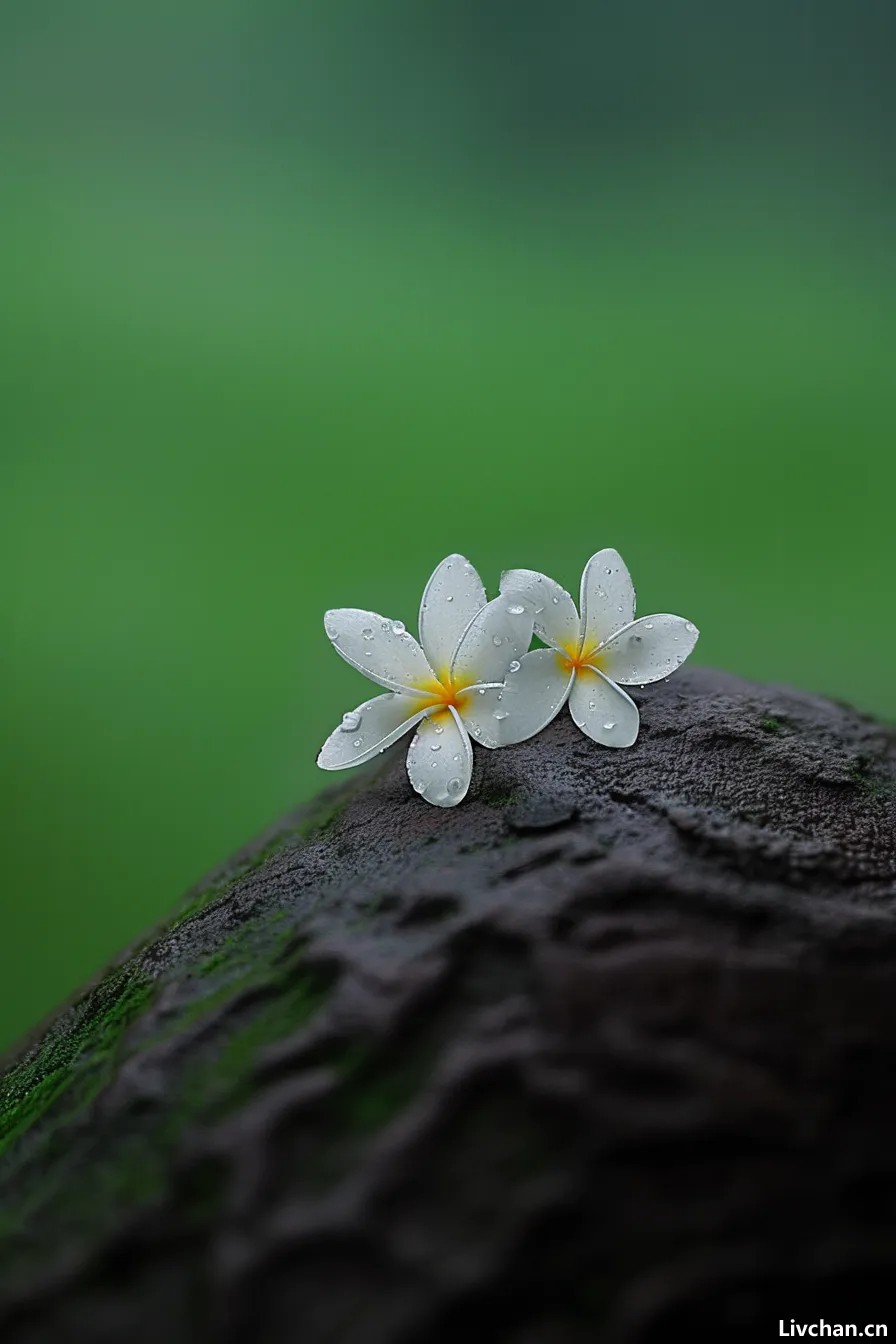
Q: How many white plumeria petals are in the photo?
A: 11